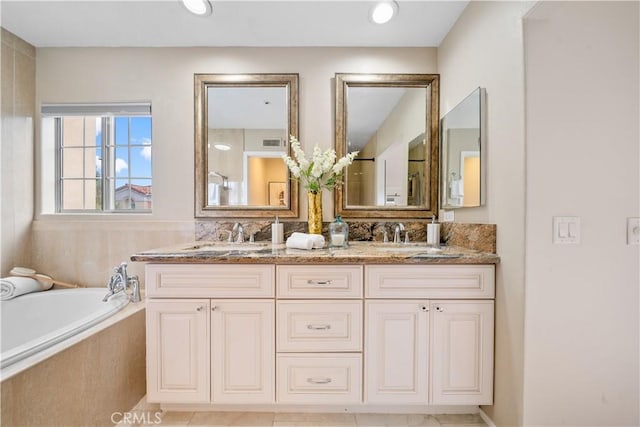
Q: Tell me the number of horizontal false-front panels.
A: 2